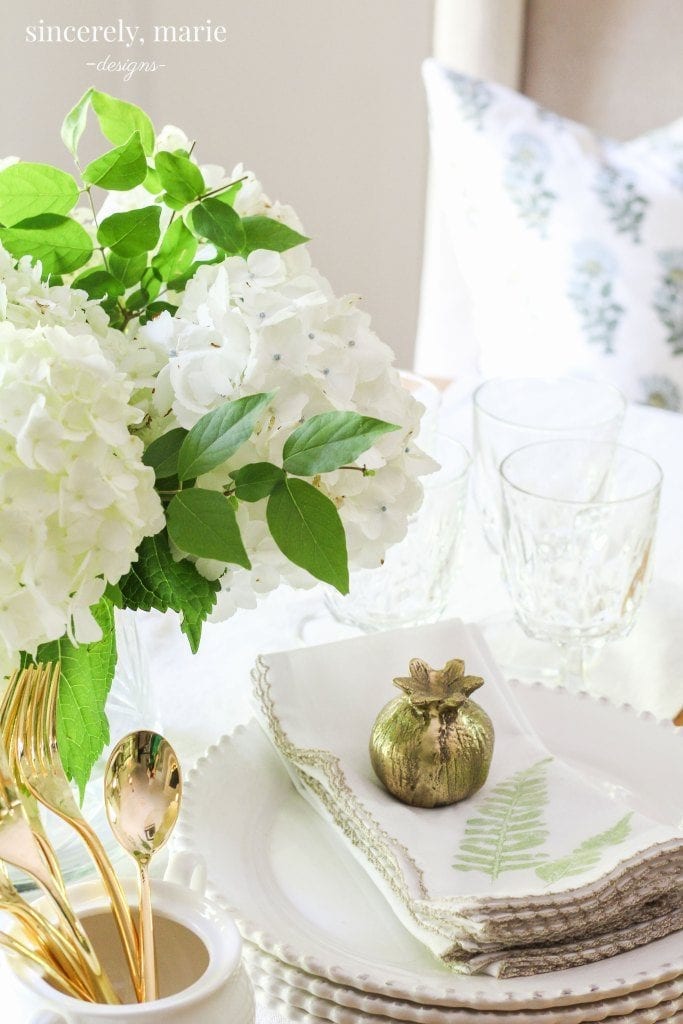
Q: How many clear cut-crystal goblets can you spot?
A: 4